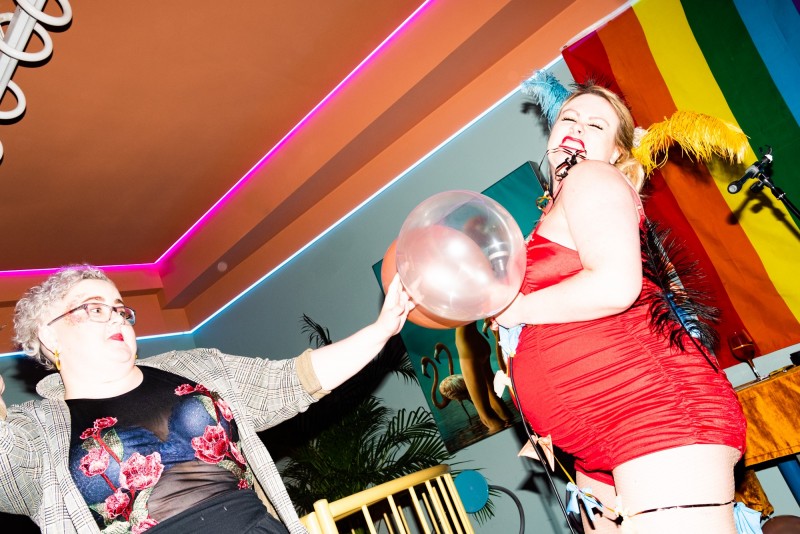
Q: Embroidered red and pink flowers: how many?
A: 12